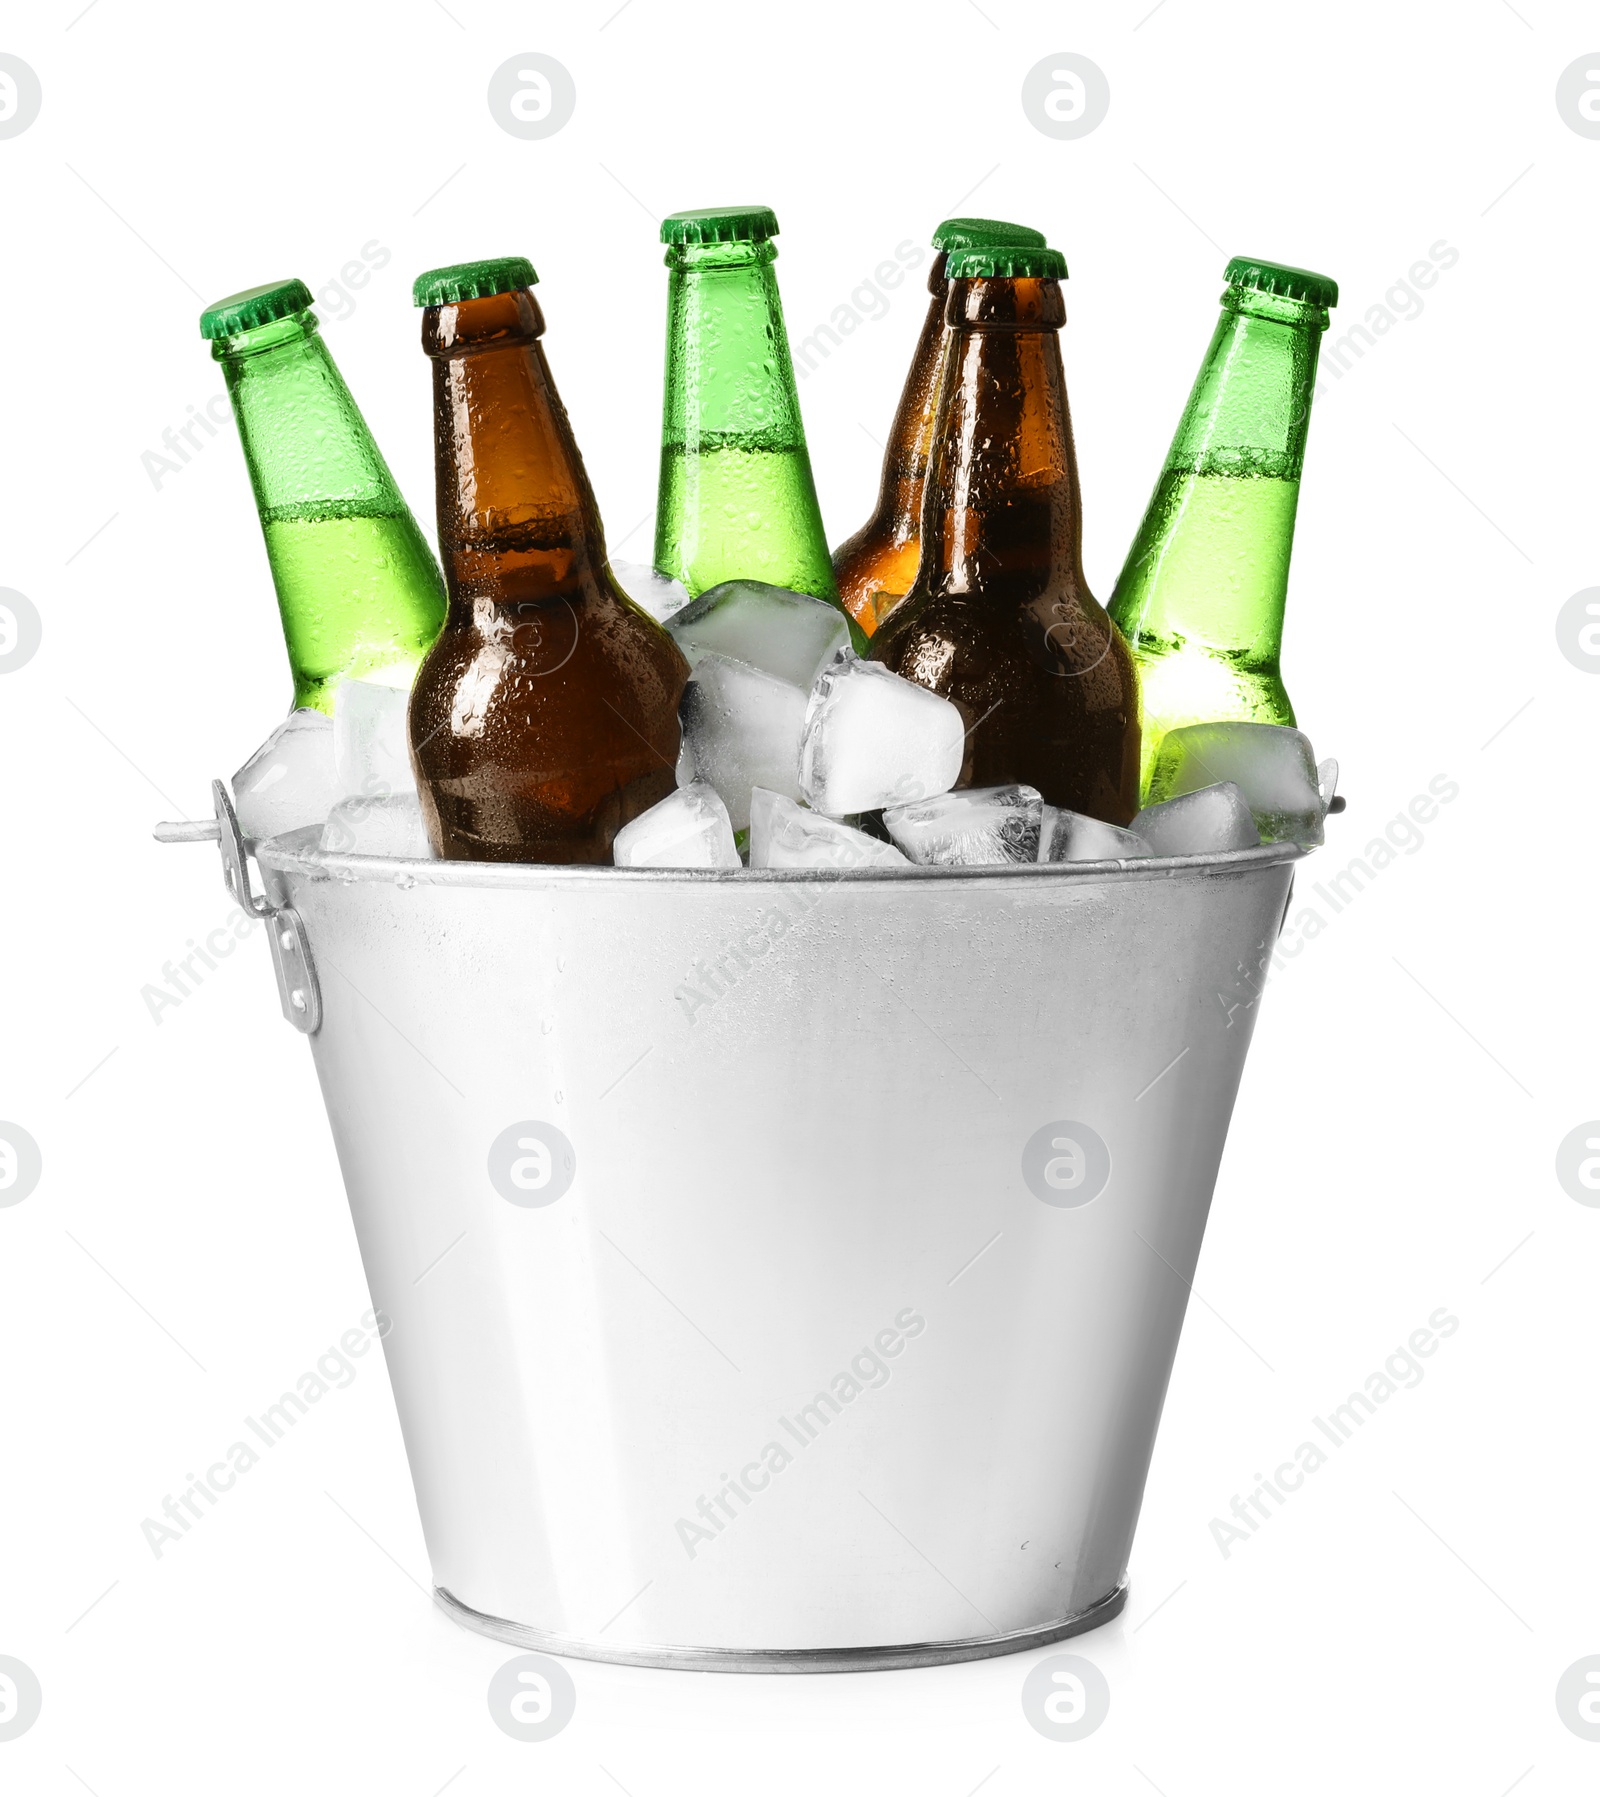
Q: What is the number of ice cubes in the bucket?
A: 13